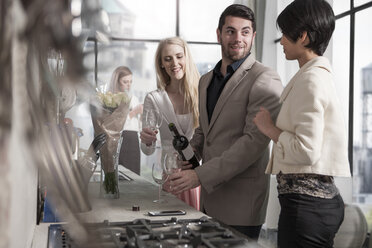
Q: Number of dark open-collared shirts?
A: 1